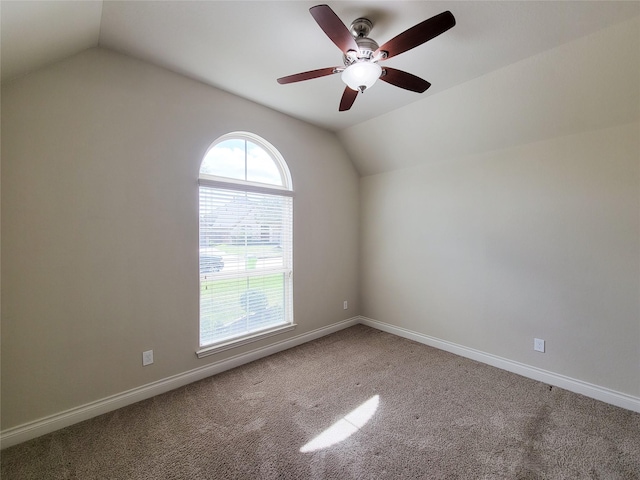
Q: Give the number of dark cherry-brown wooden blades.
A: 5